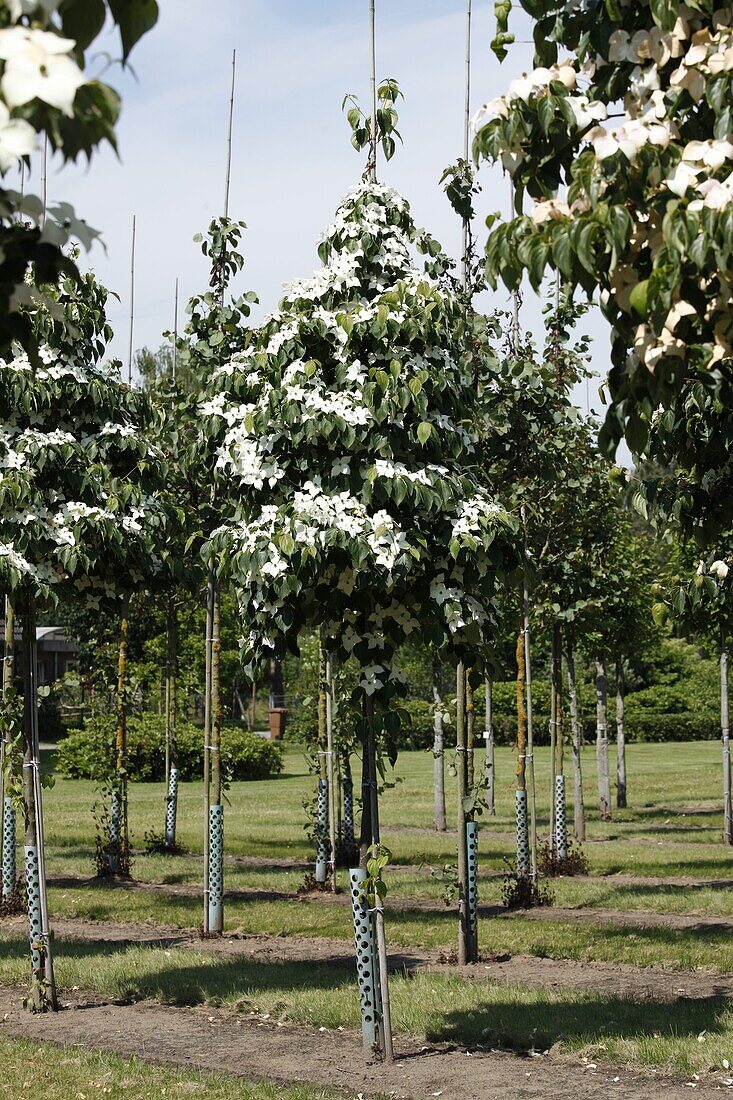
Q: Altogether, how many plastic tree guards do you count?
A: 11